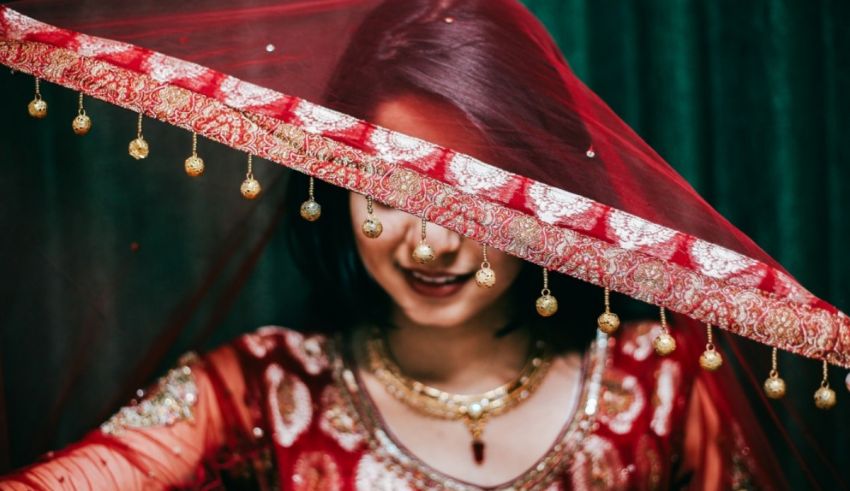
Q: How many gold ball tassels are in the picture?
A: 15